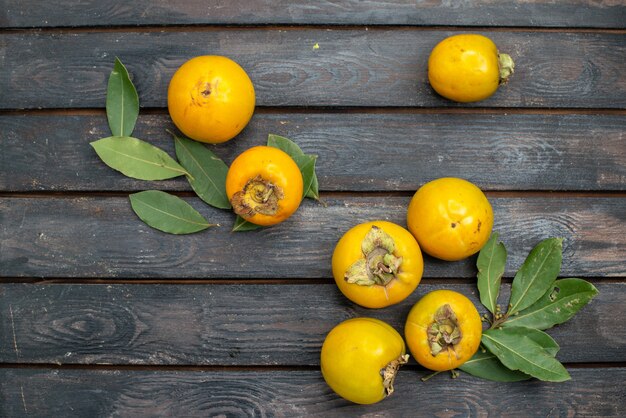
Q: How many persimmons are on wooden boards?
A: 7